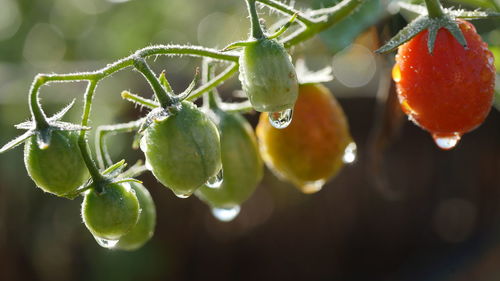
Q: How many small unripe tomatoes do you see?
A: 6